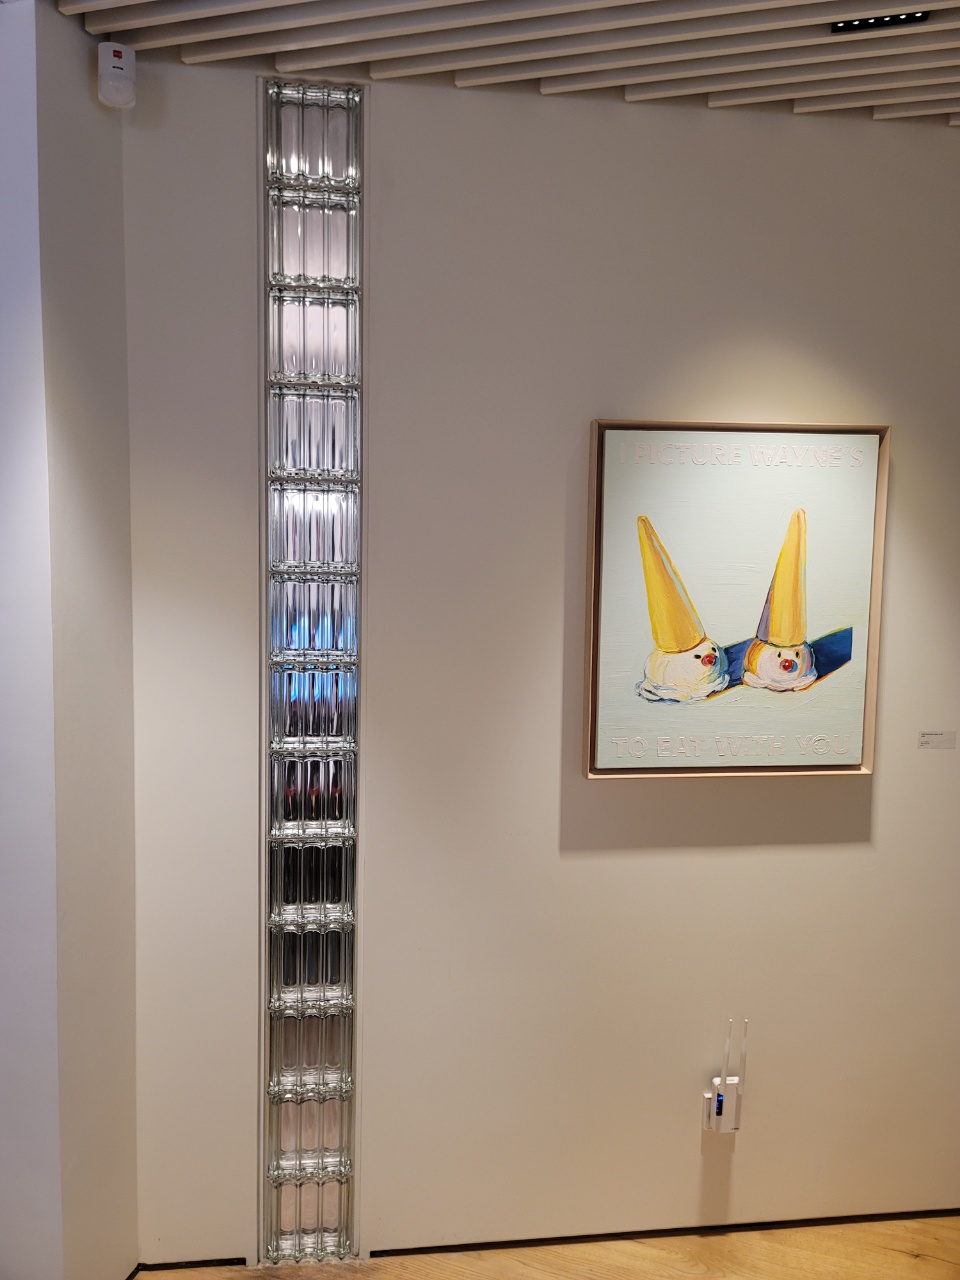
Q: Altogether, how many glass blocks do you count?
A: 13